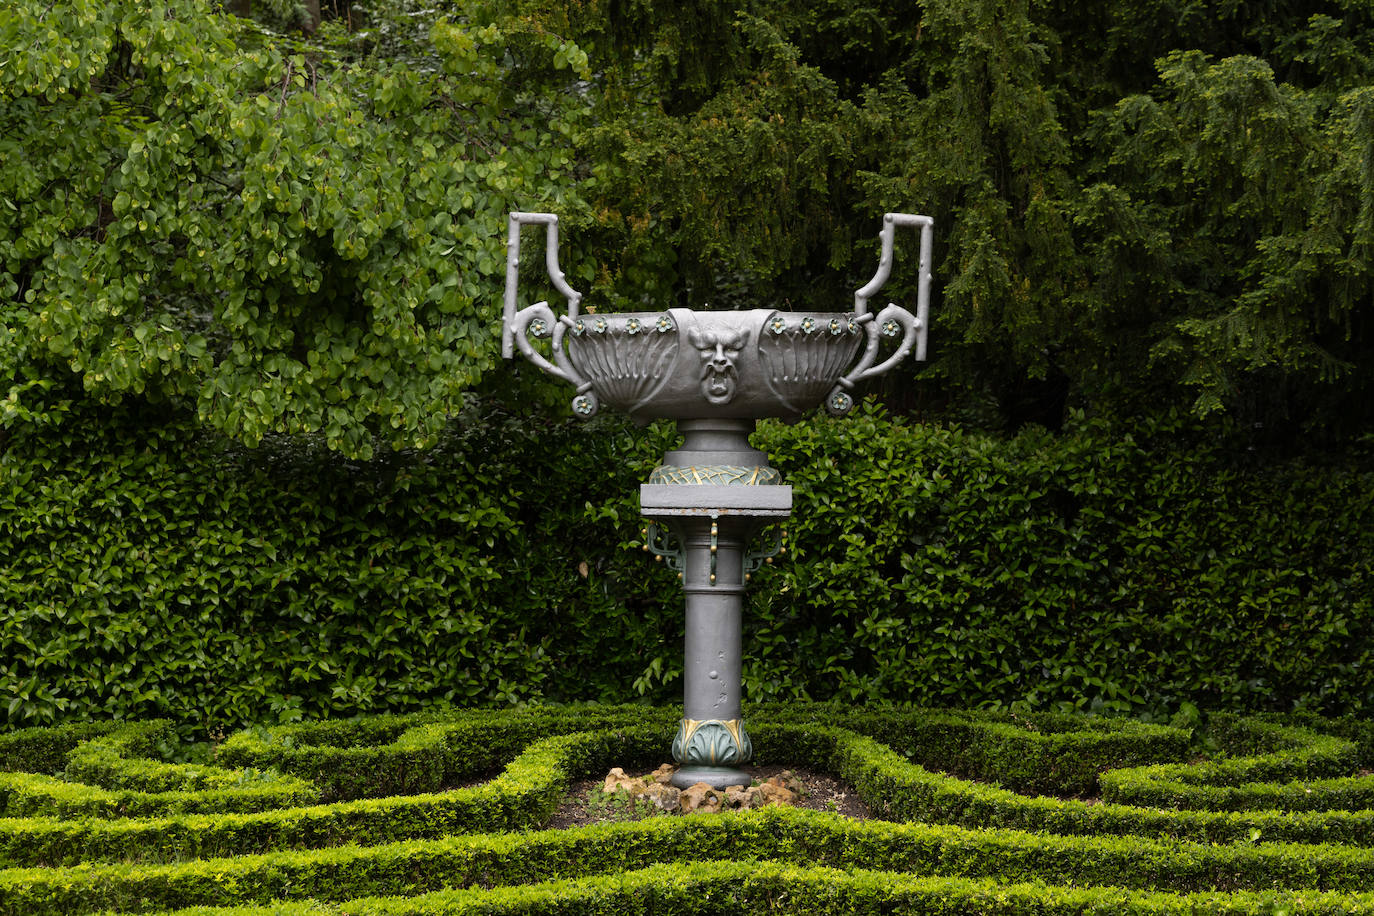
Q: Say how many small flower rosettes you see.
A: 12